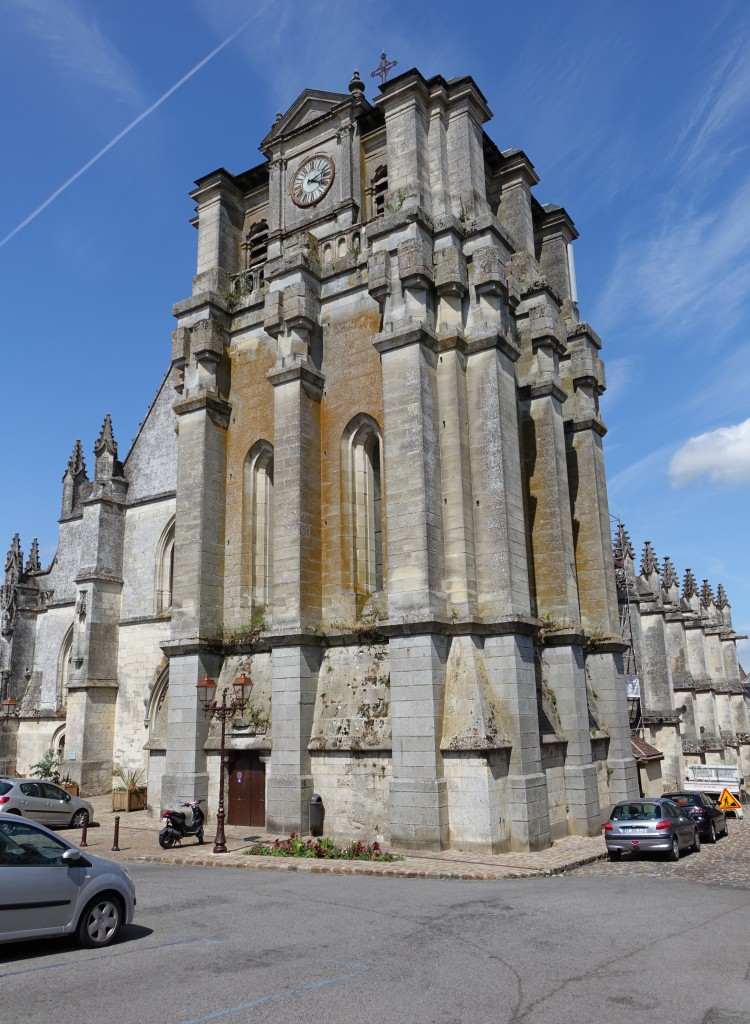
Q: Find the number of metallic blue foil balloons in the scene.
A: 0